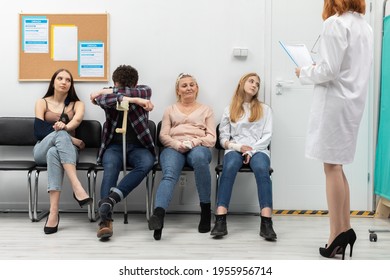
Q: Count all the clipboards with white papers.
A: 1